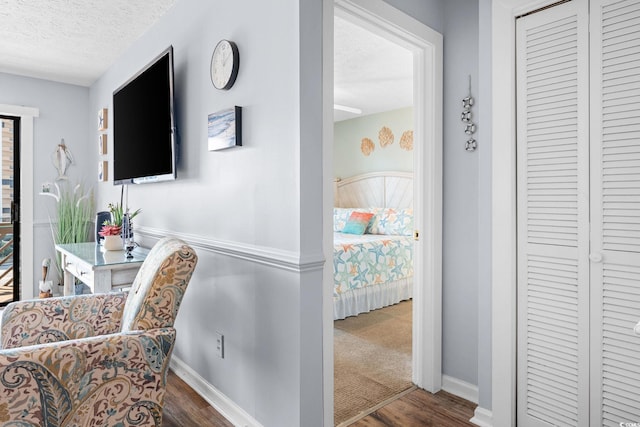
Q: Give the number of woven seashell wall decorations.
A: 3